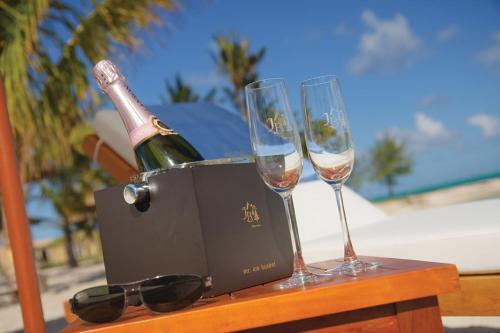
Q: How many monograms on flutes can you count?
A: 2